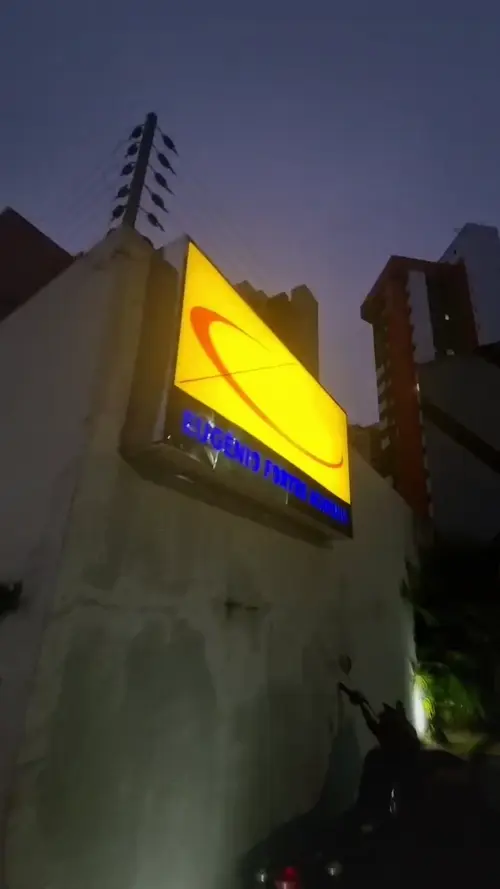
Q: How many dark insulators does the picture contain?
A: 10